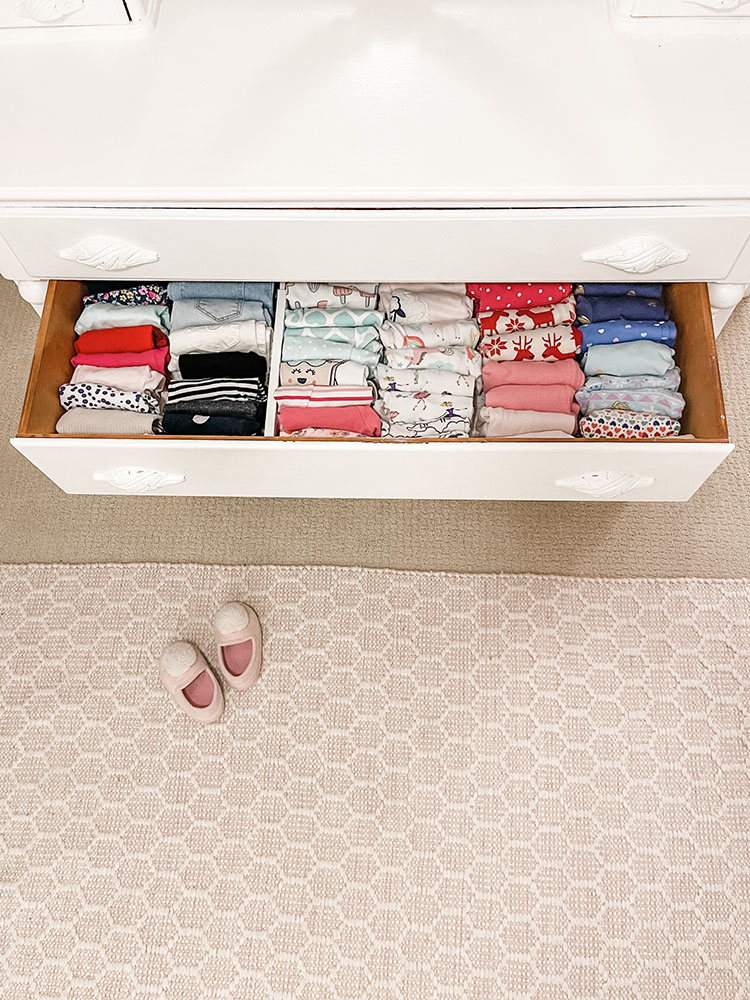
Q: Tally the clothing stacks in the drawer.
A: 6